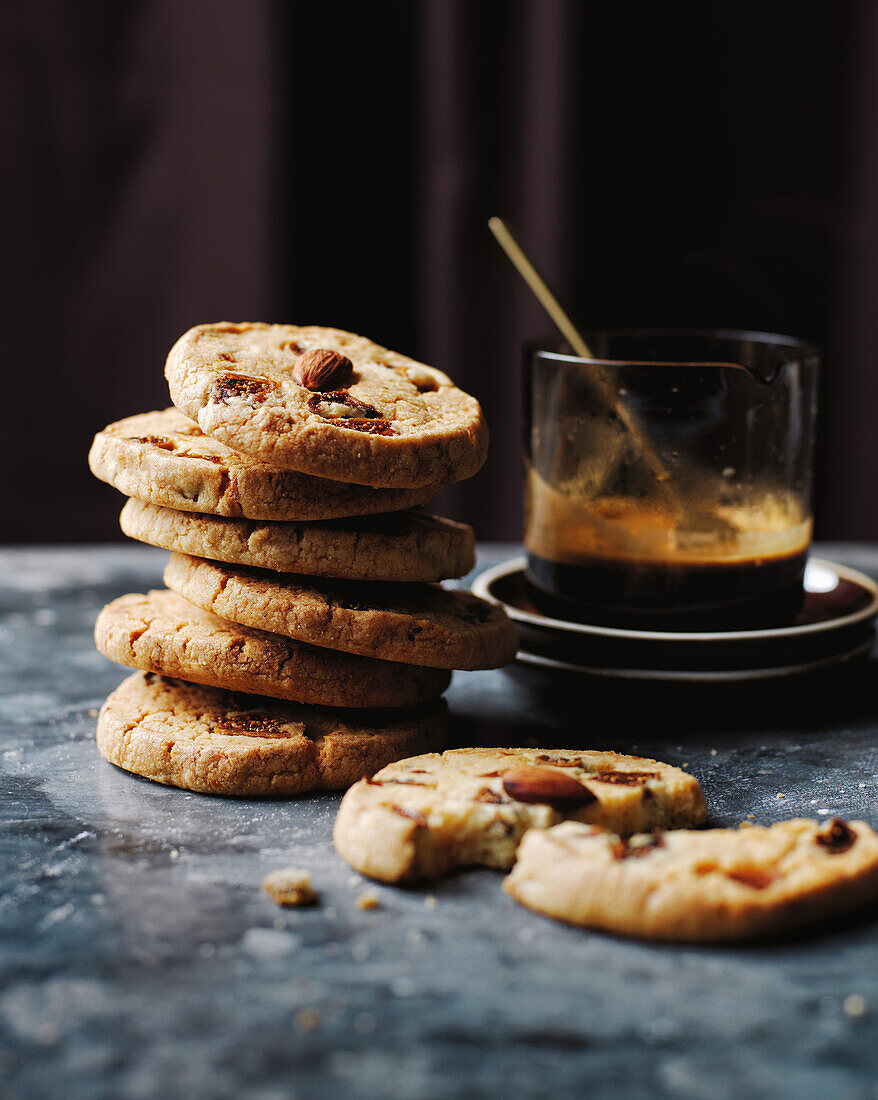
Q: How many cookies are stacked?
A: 6